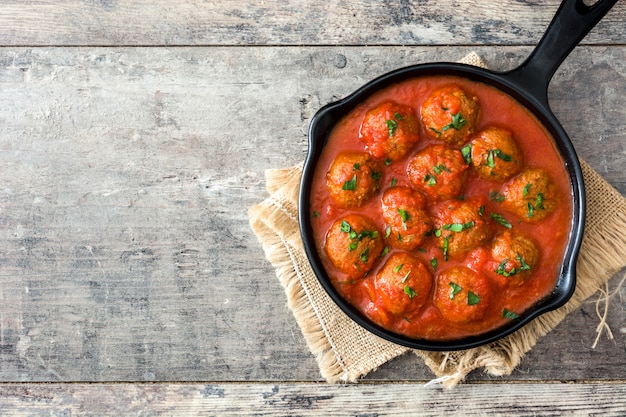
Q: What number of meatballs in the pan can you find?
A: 12